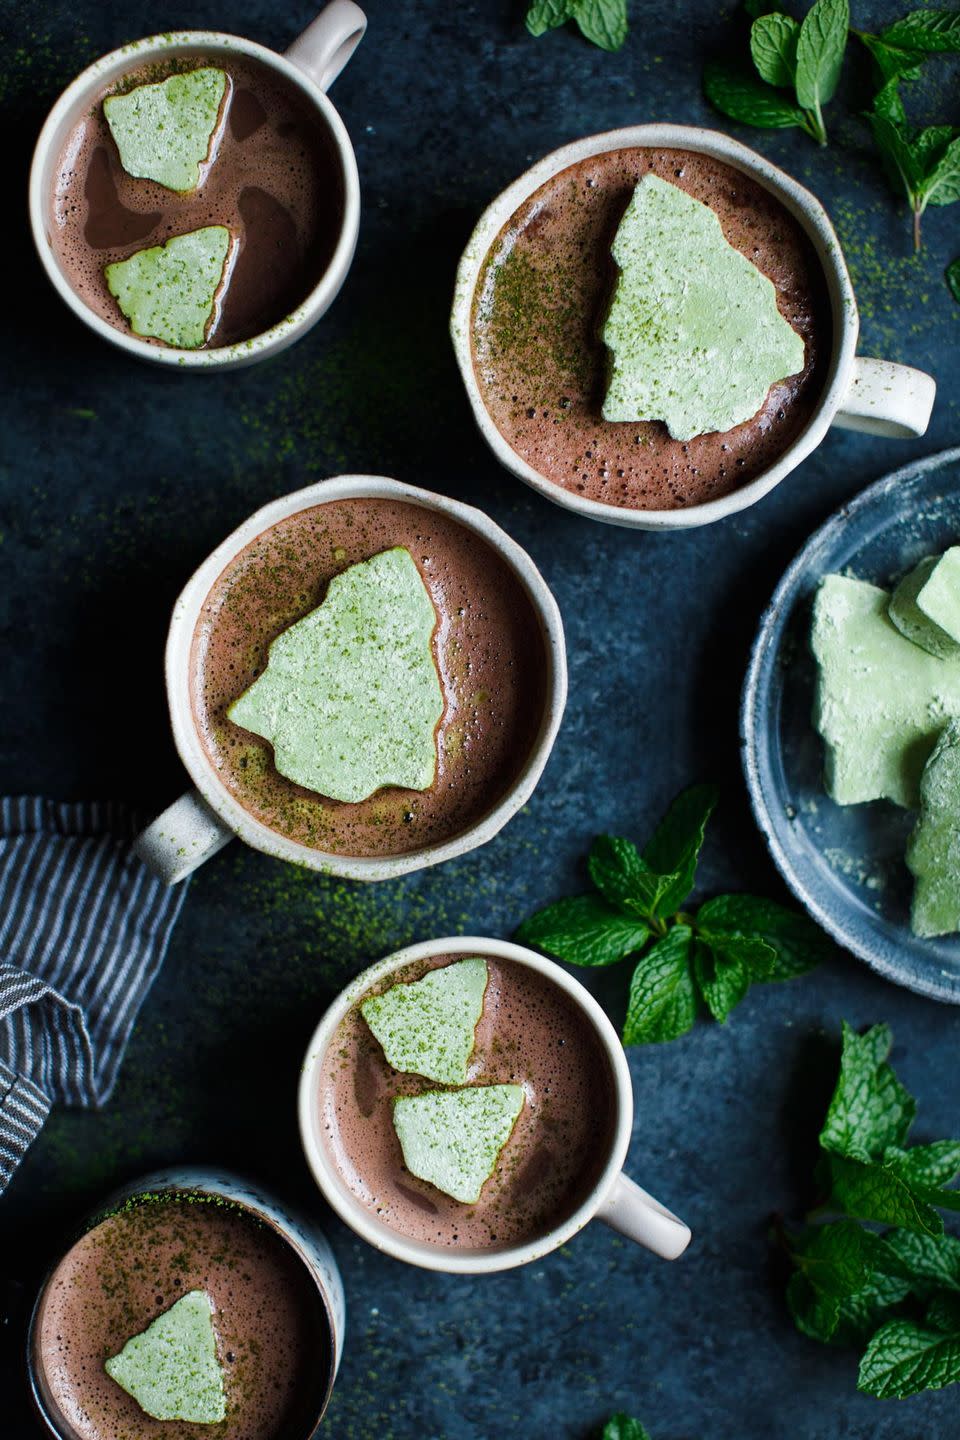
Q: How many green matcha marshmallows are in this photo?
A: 10